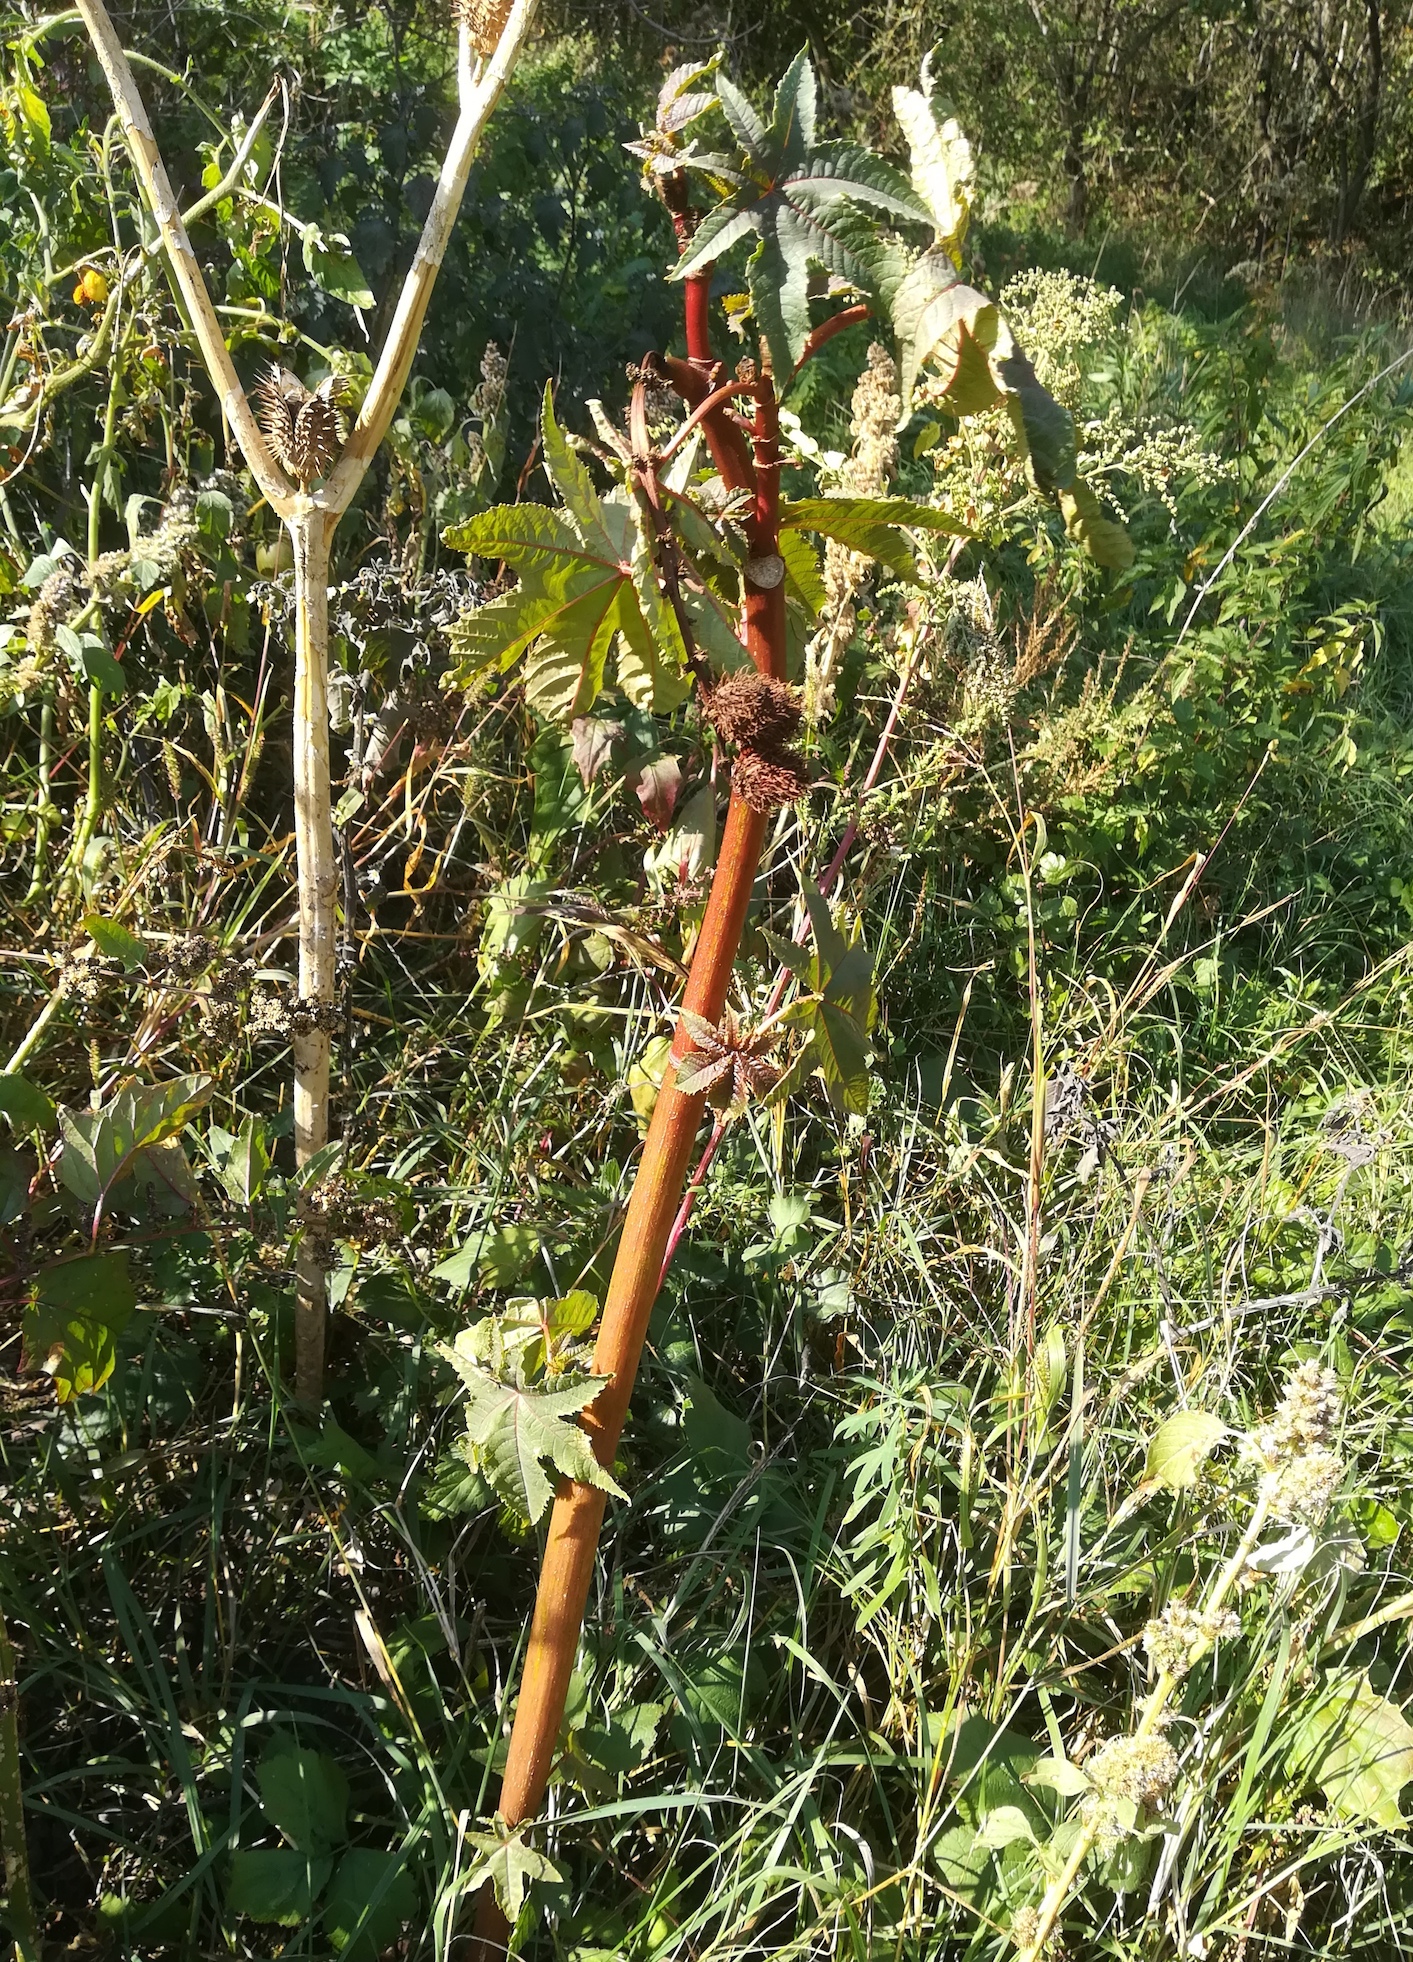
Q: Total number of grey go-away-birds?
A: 0